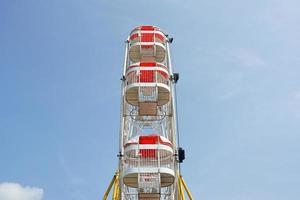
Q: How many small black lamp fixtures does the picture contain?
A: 3